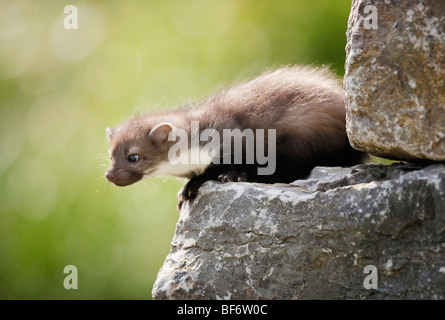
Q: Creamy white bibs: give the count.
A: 1